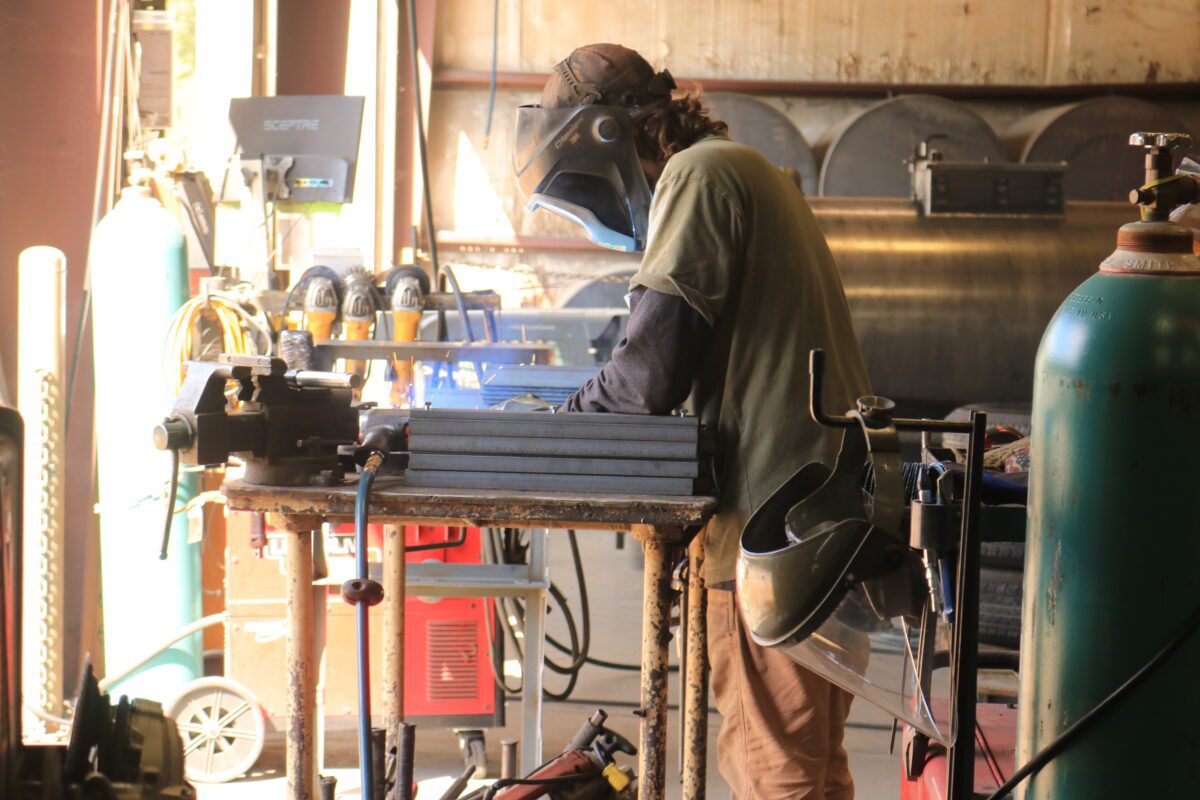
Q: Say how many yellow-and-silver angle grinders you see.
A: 3